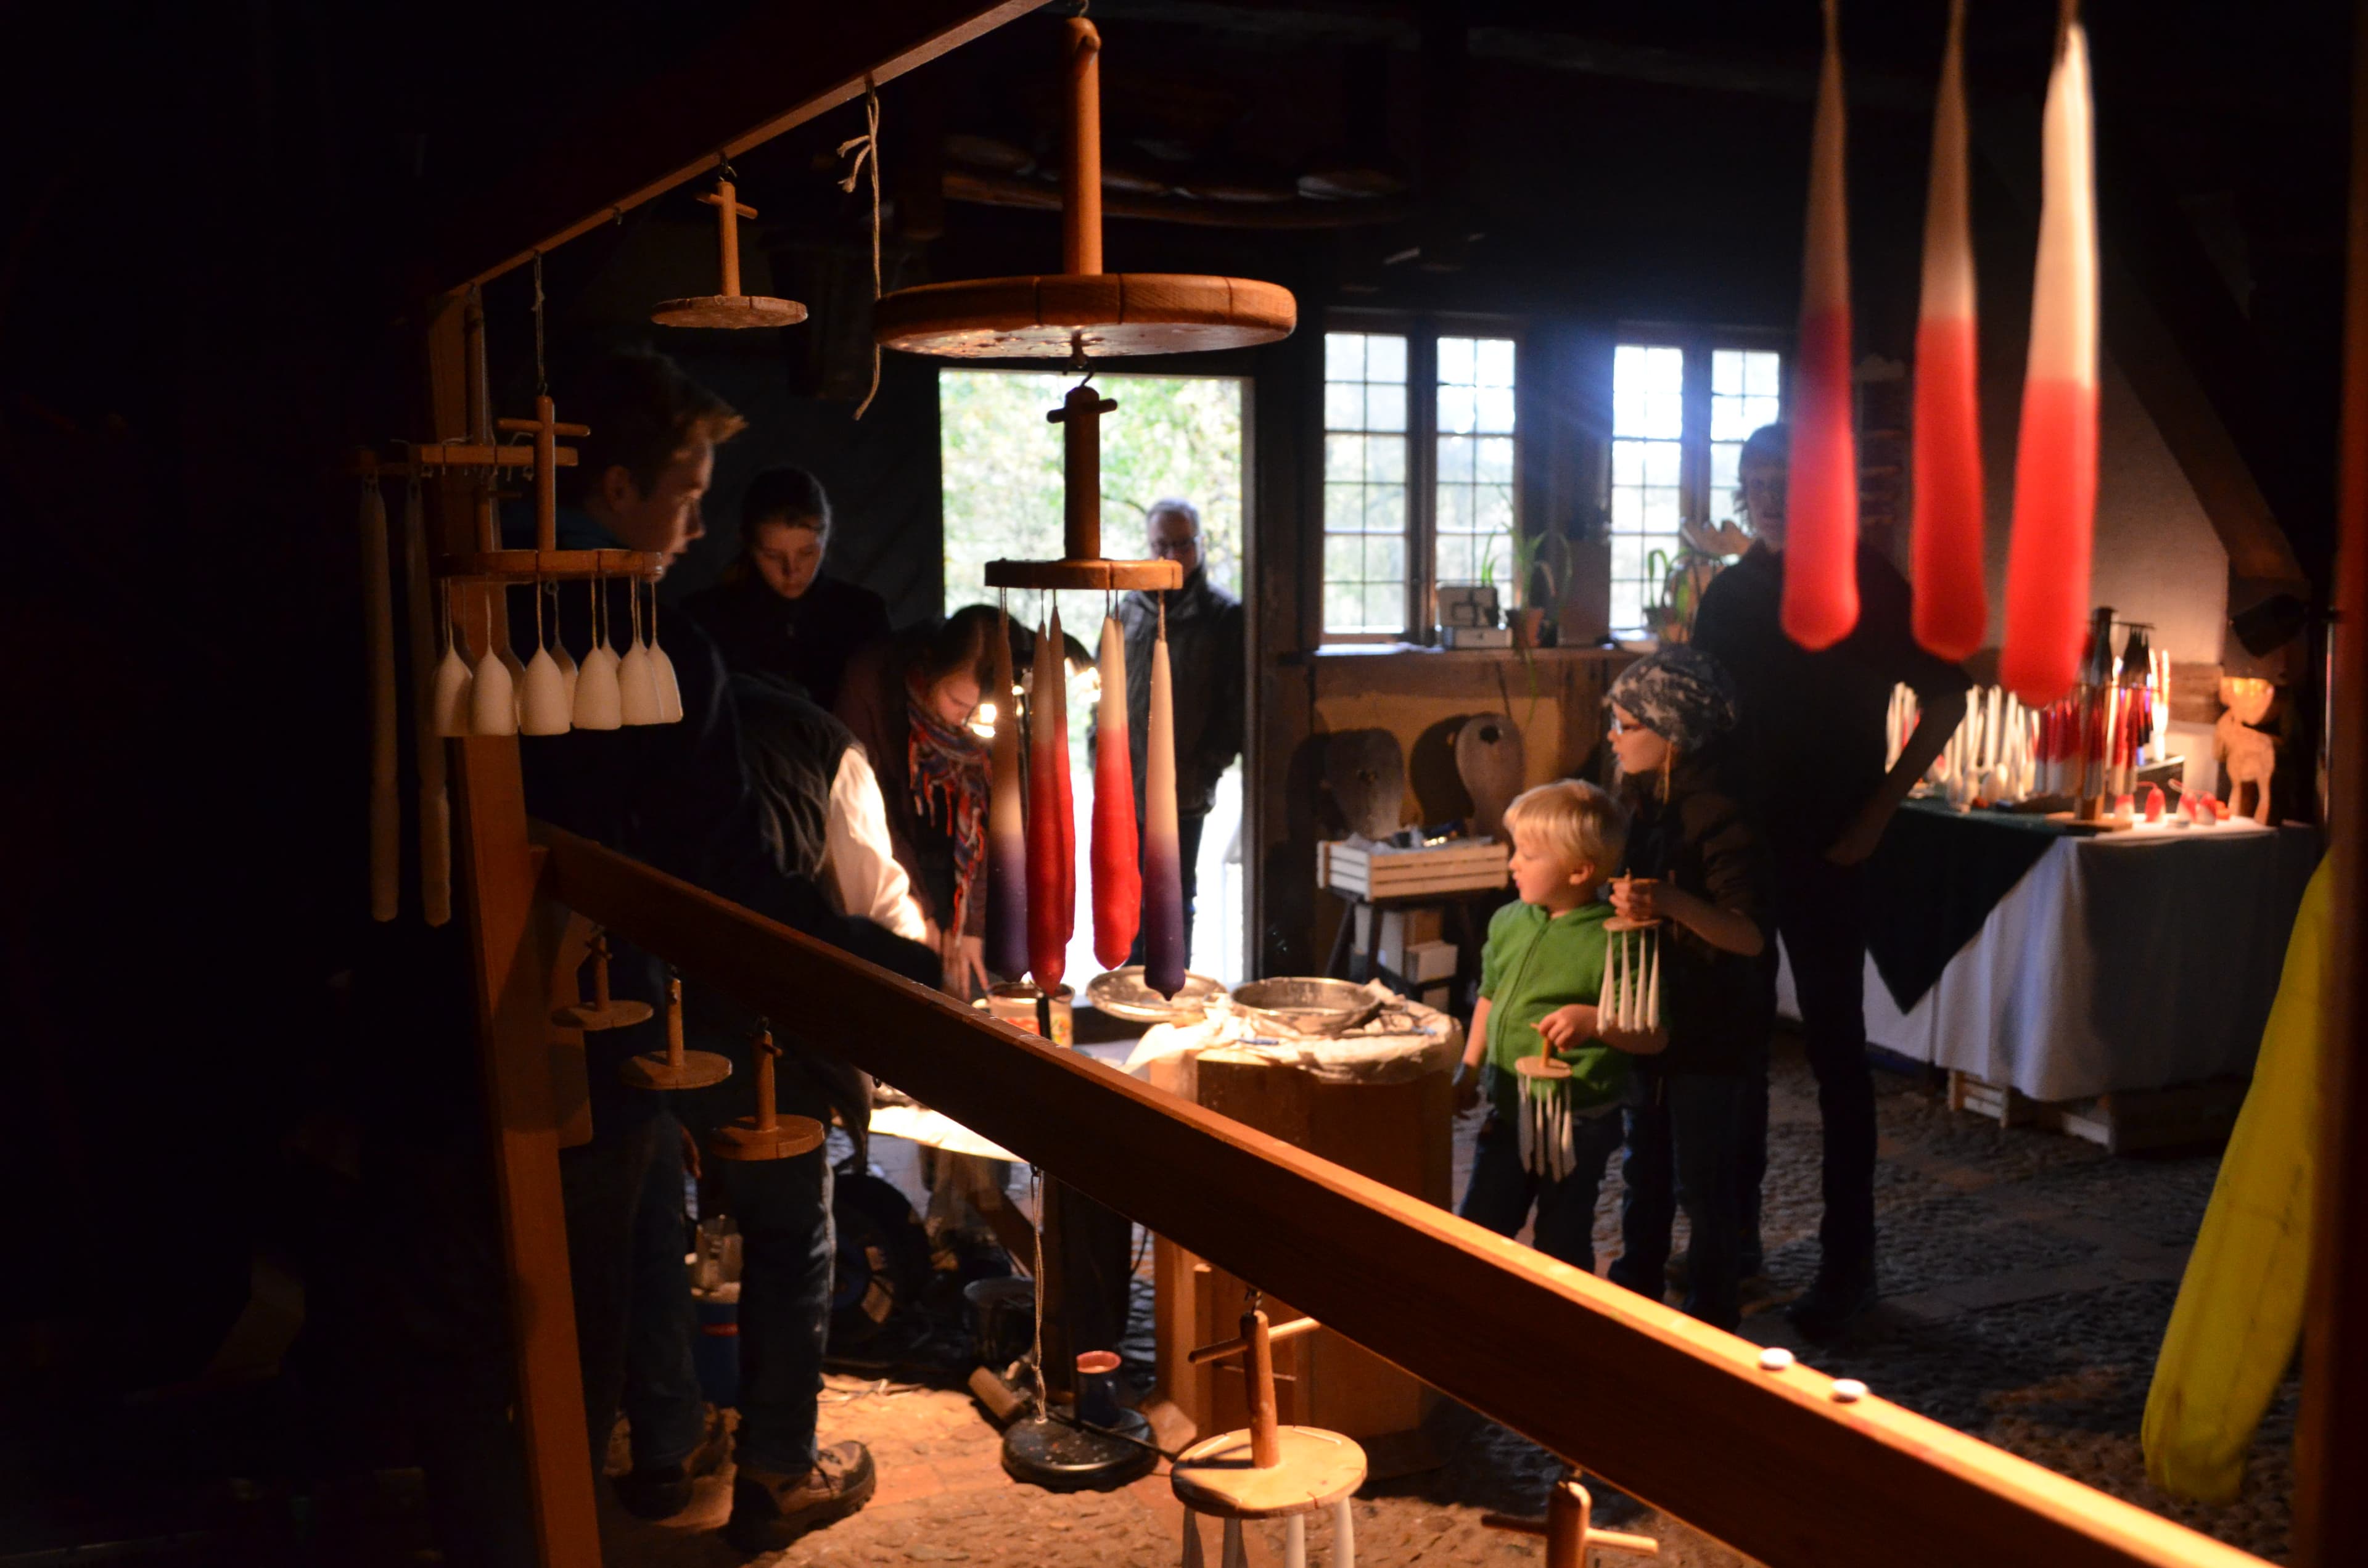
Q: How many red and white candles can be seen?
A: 7